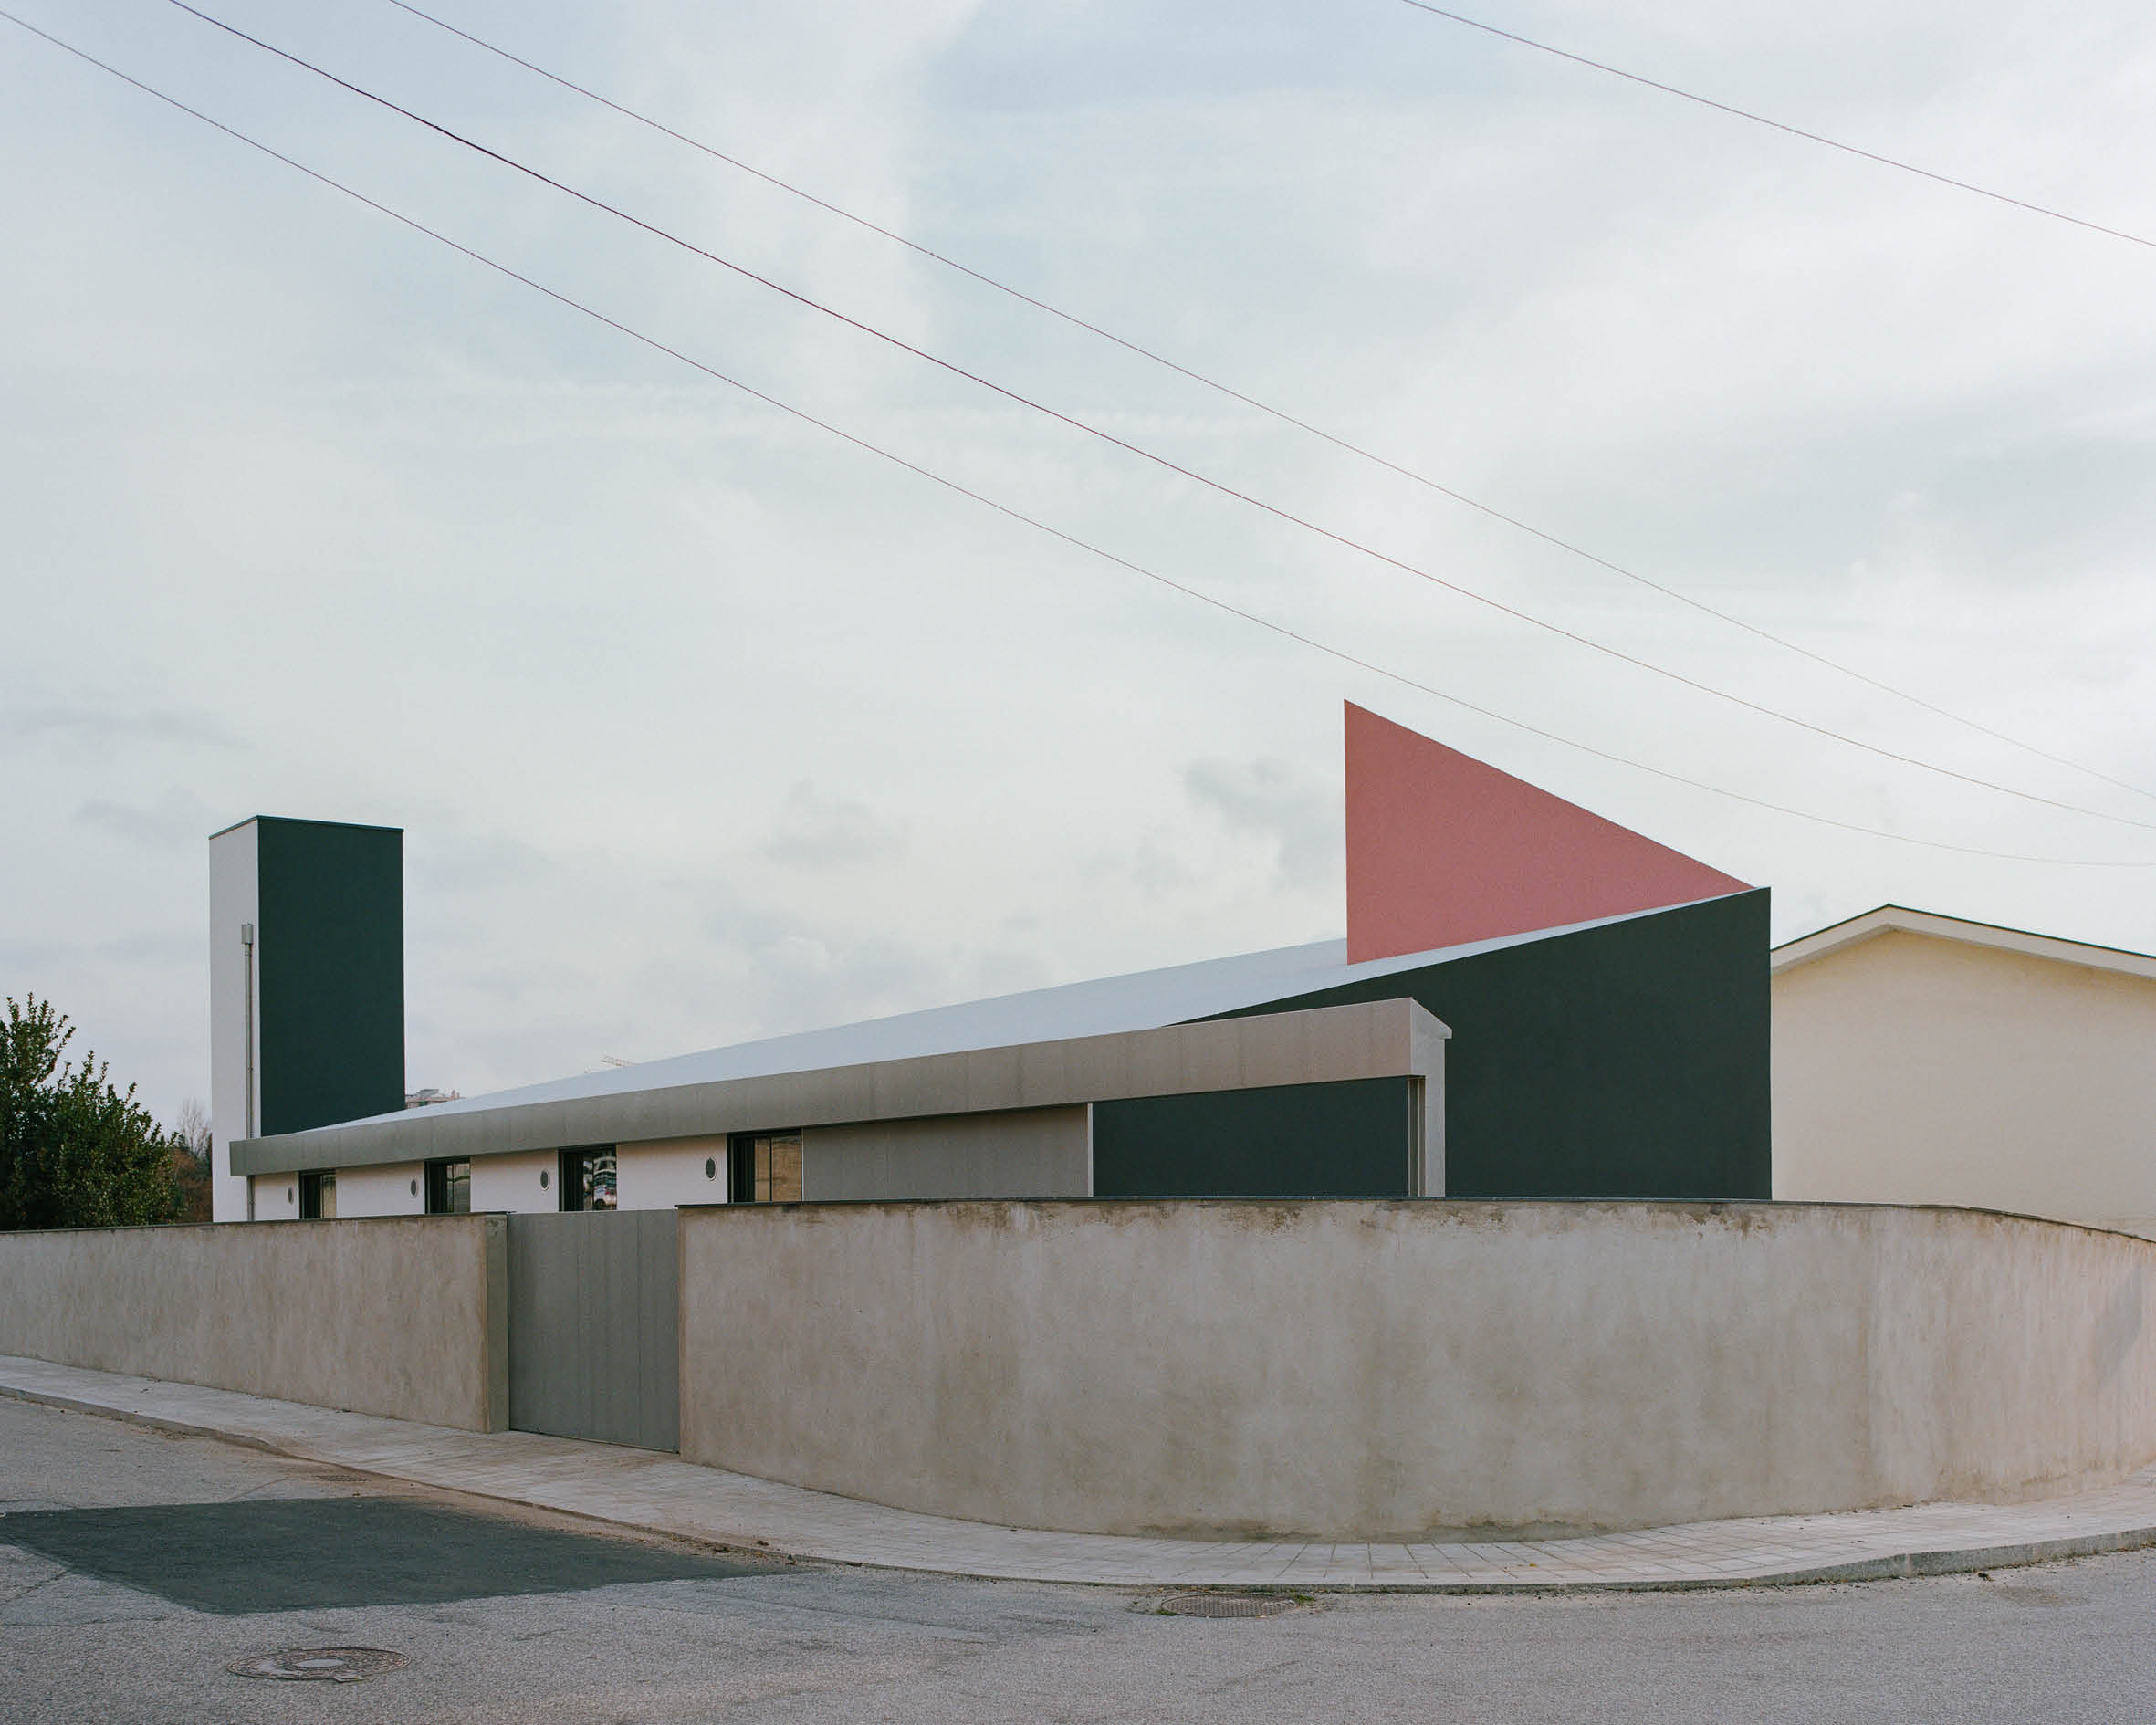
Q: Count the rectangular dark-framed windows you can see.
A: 4